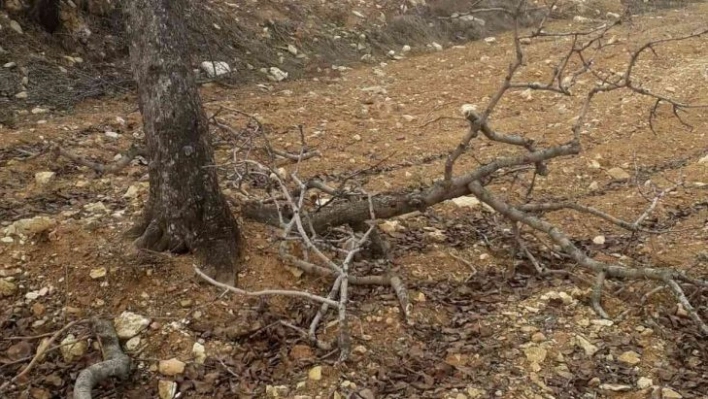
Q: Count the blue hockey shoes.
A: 0